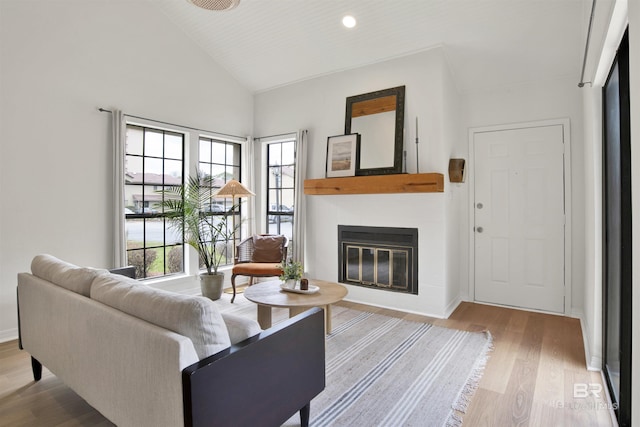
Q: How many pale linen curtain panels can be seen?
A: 3